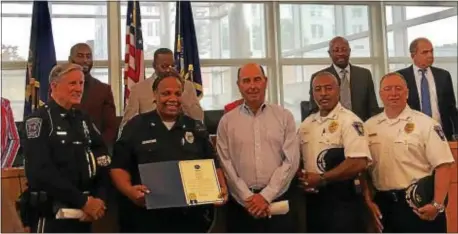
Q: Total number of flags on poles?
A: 3